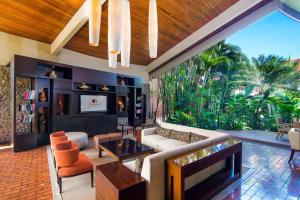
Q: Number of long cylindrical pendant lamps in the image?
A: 5